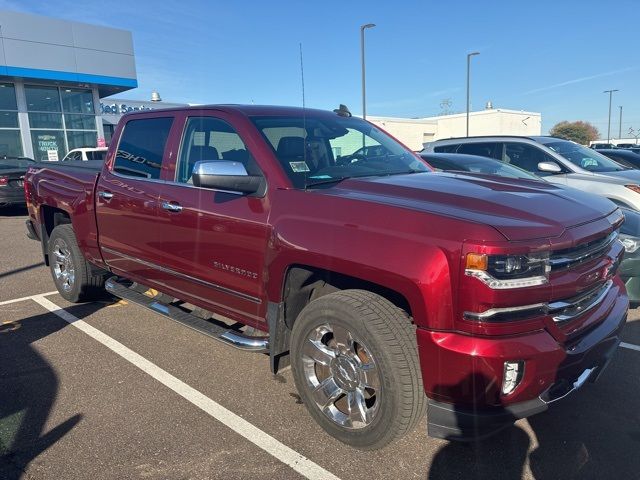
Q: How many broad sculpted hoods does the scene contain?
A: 1